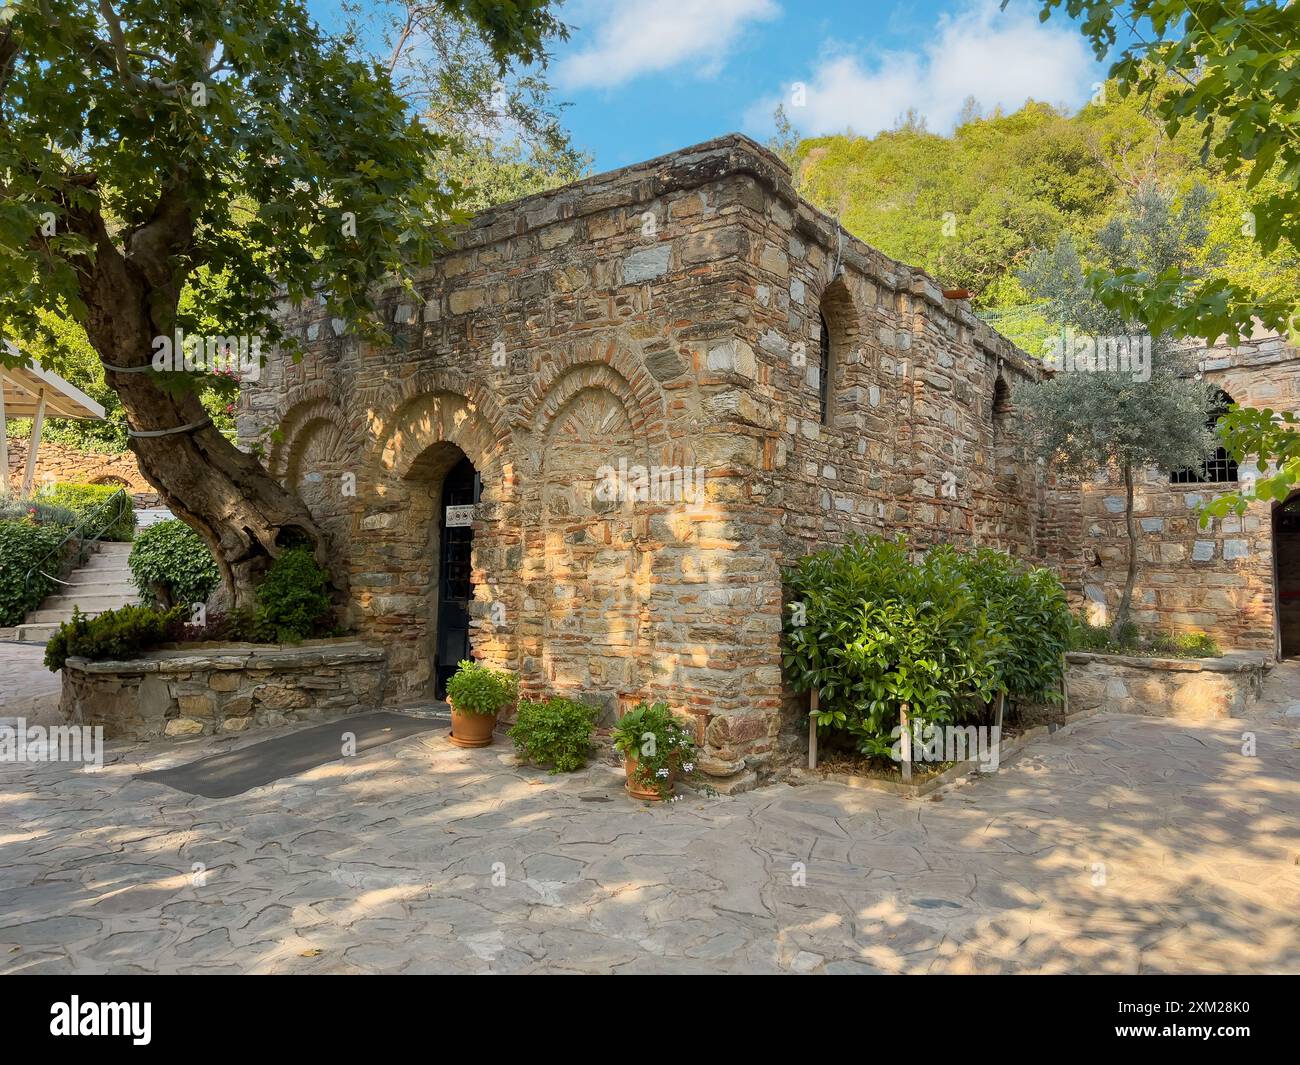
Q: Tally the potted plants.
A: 2